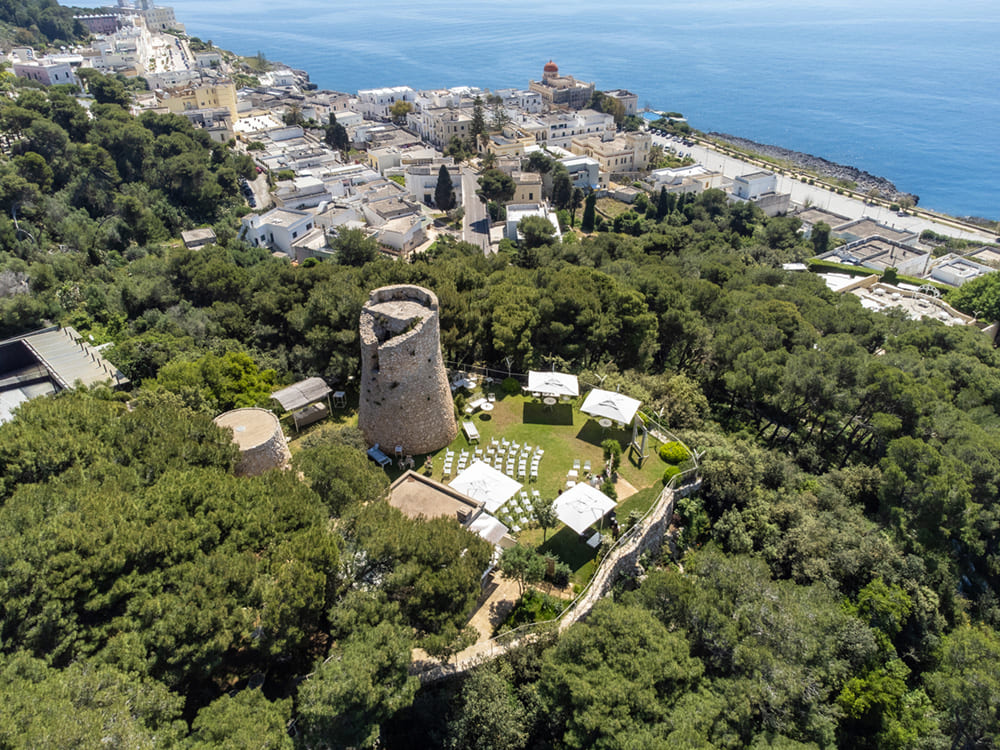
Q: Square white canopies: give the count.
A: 4